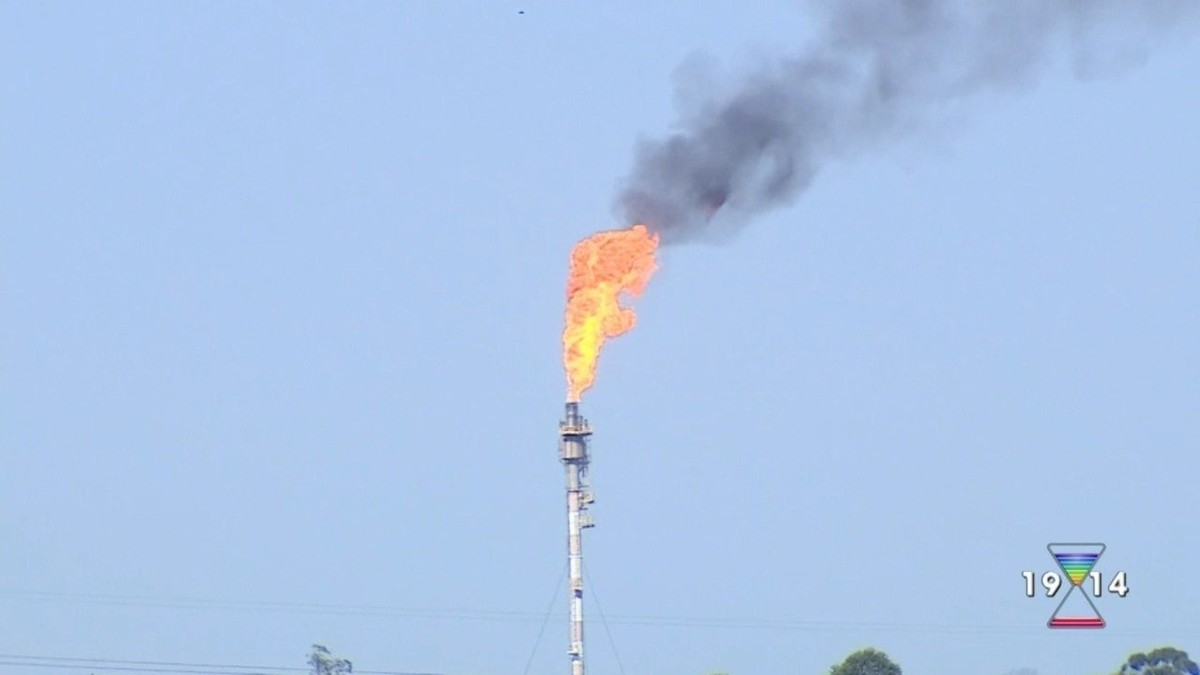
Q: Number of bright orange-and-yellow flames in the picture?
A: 1